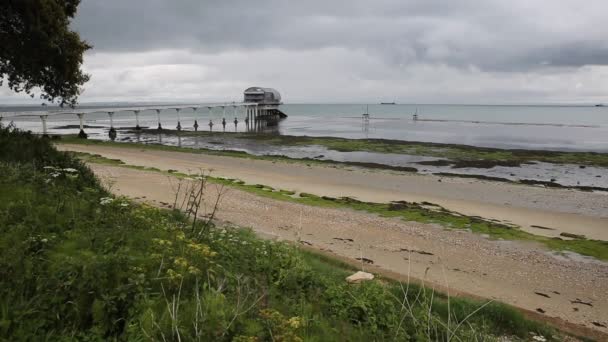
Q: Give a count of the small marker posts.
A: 2